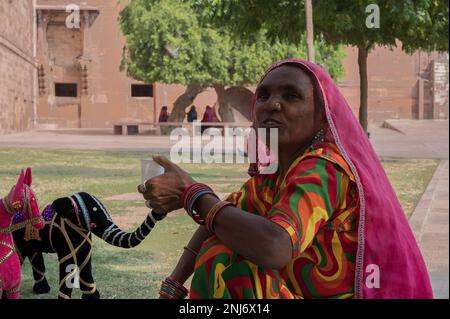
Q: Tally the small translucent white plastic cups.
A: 1